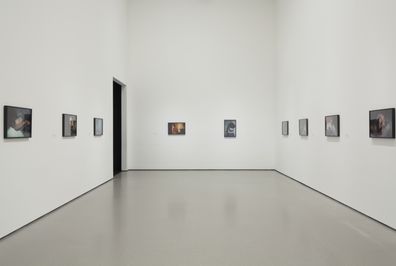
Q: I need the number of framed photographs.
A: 9